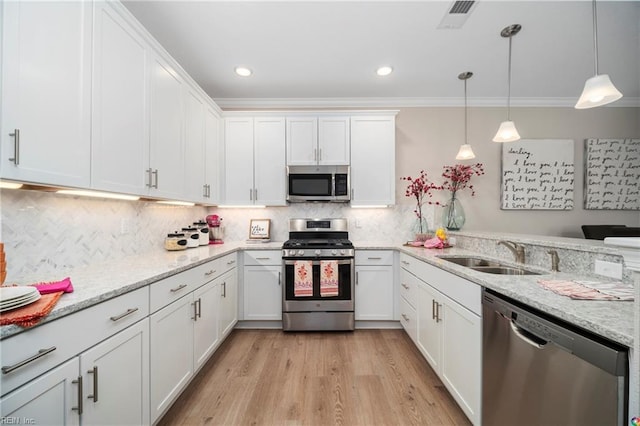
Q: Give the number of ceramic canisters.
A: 3